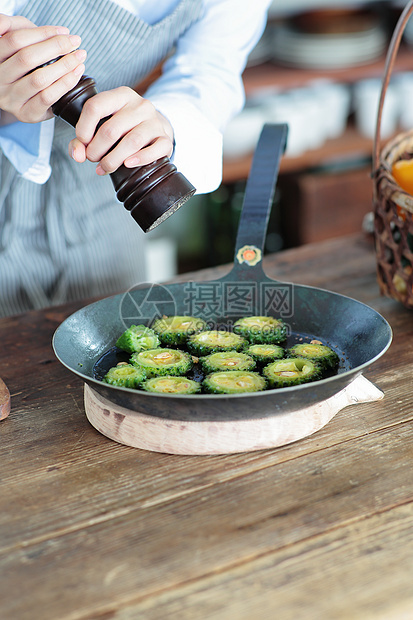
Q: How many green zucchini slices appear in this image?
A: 12